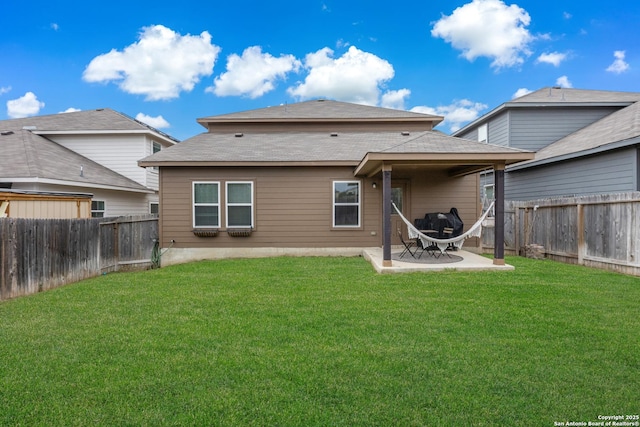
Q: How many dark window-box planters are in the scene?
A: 2